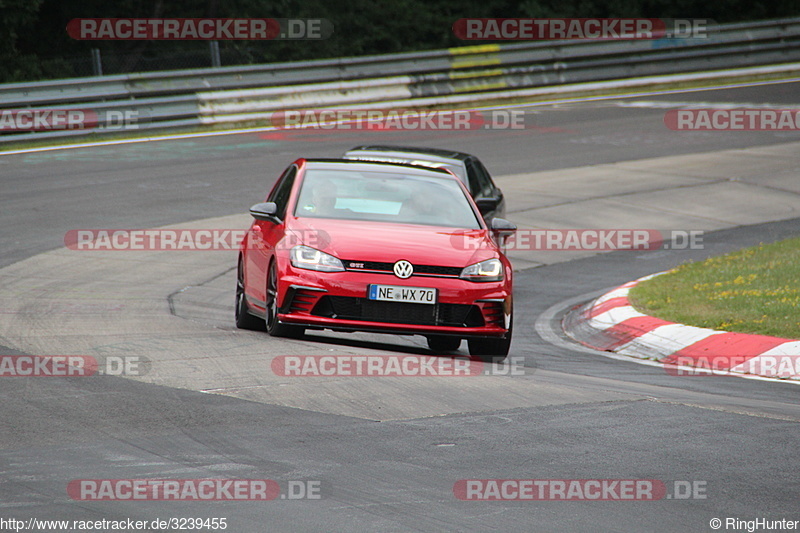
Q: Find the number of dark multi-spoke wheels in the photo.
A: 2